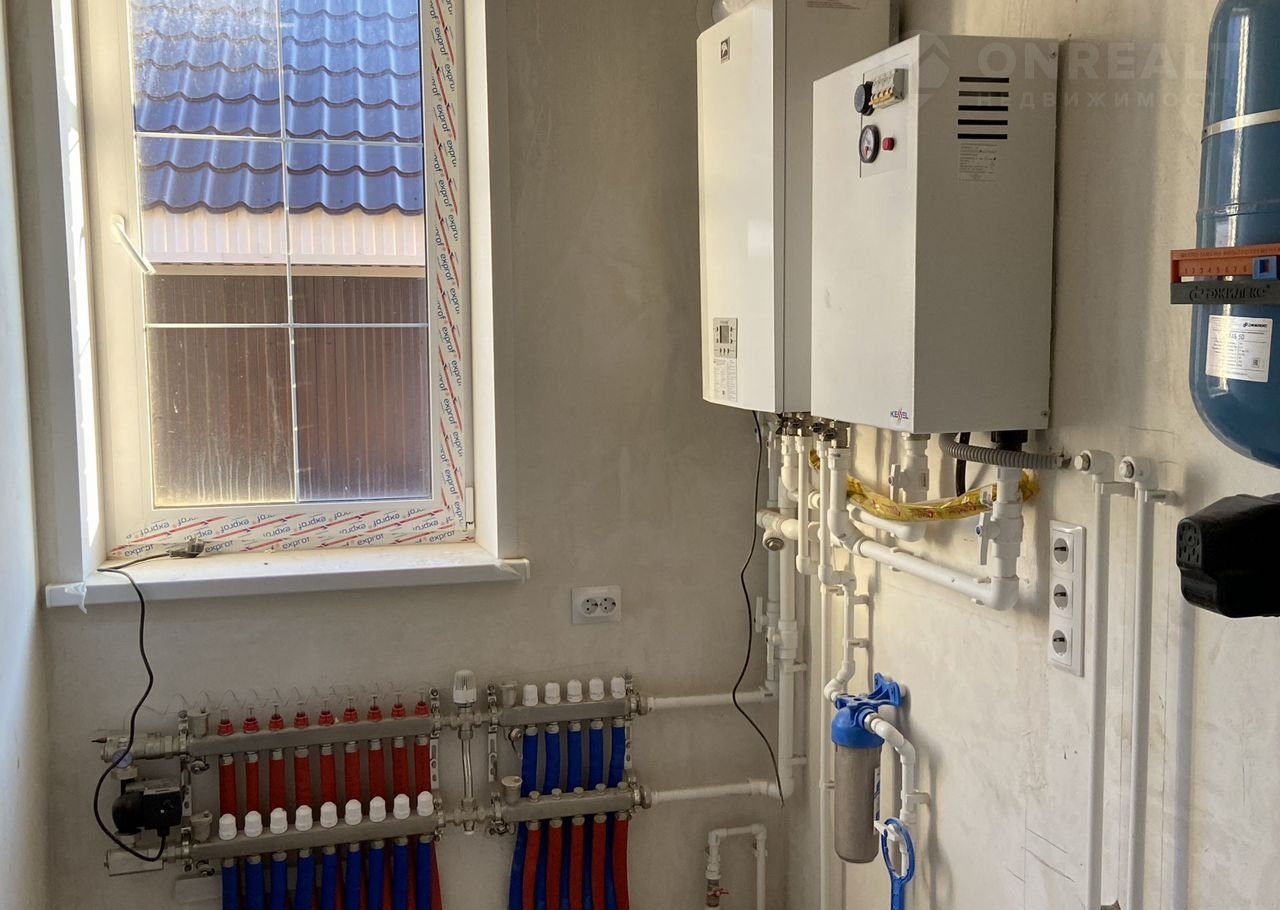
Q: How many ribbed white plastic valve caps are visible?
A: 14